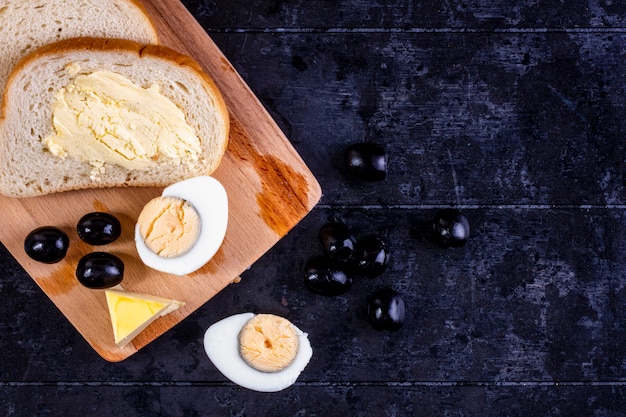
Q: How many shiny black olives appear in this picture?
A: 9